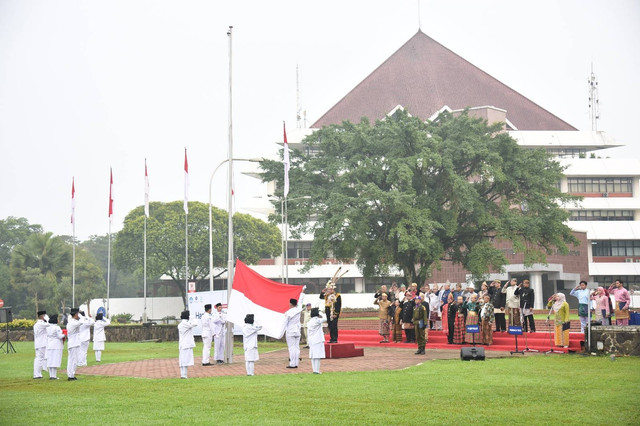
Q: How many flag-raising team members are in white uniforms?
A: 11